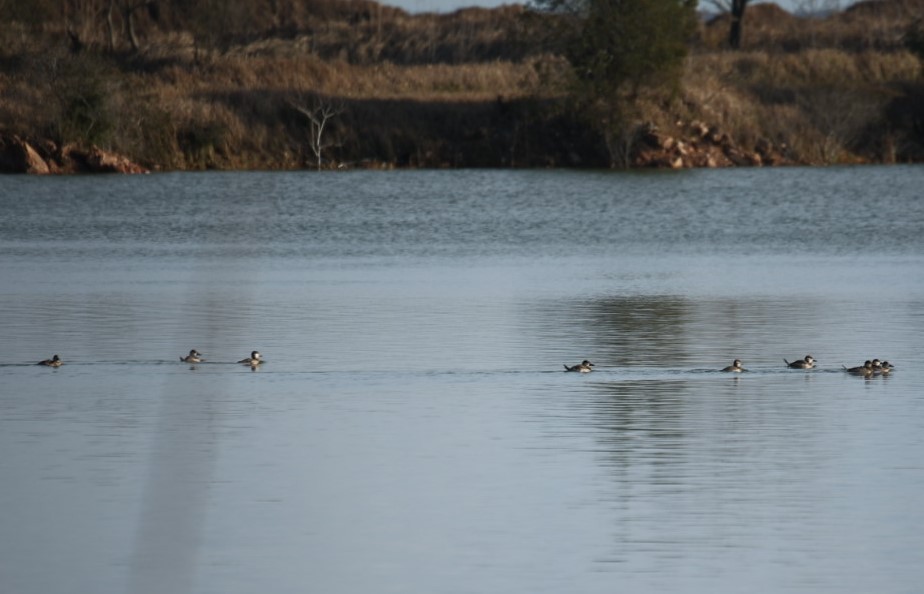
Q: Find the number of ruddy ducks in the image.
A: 9